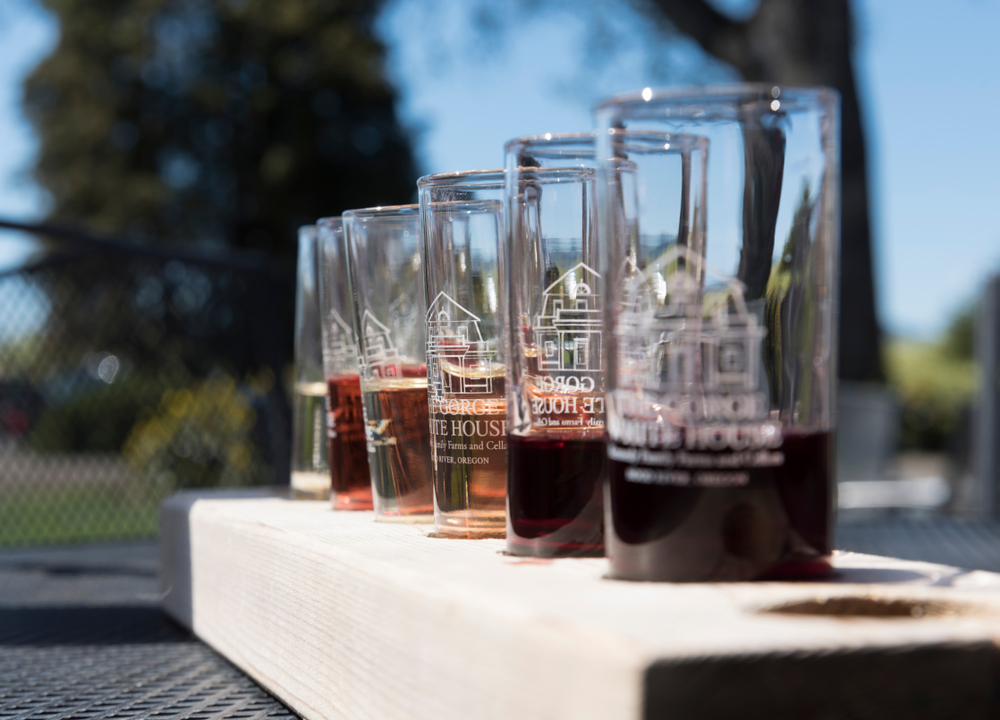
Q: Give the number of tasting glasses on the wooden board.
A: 6